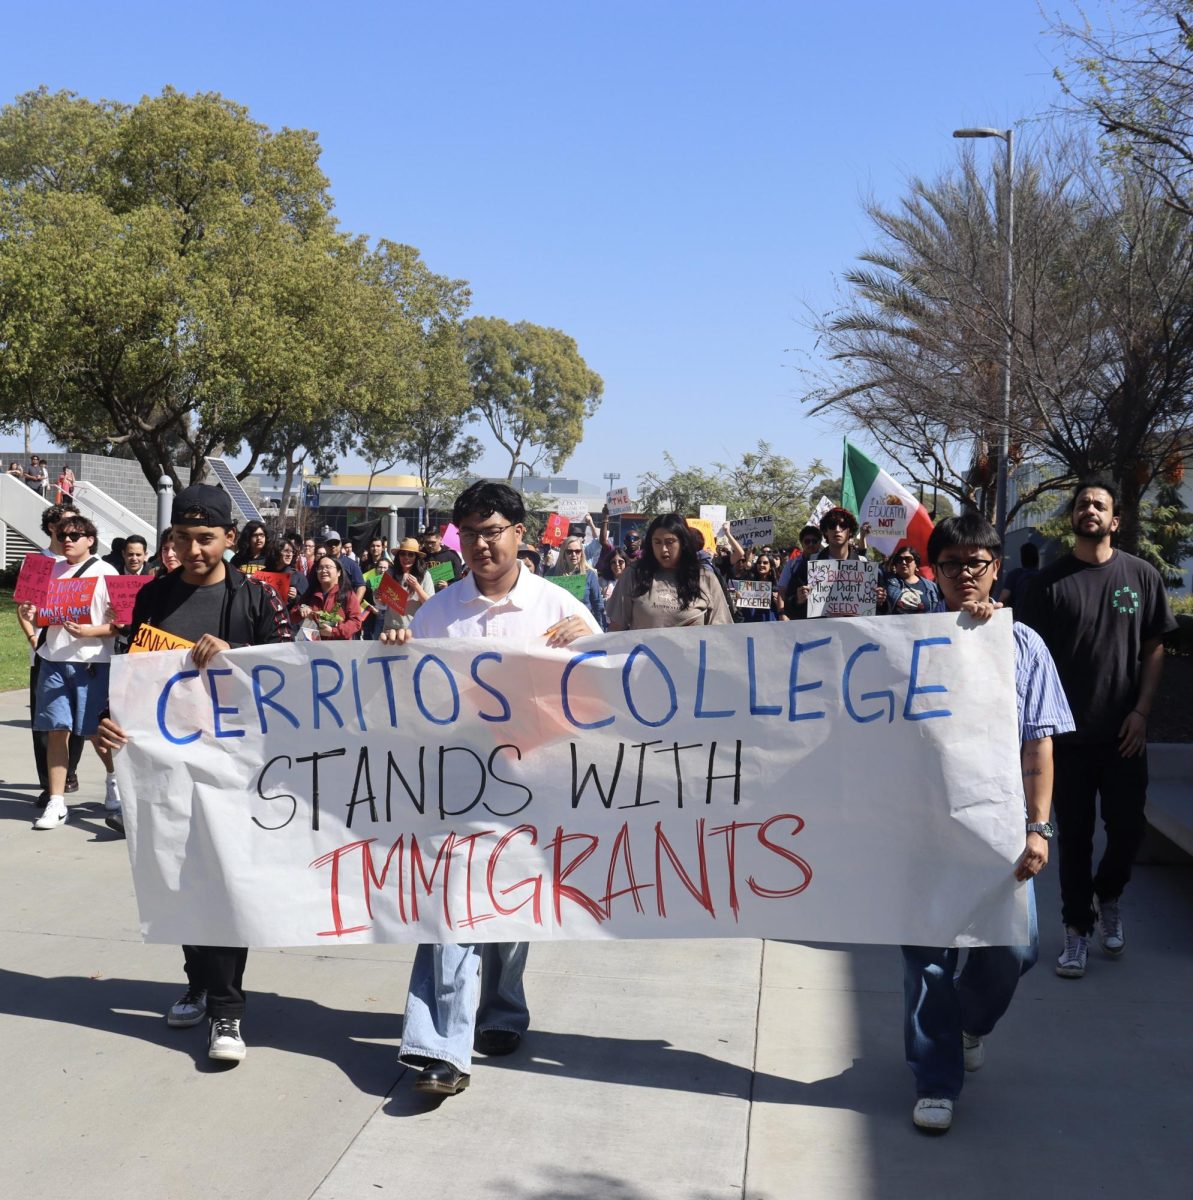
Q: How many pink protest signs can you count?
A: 3